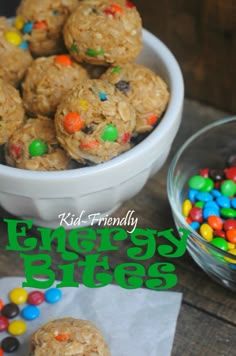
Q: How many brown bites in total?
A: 9